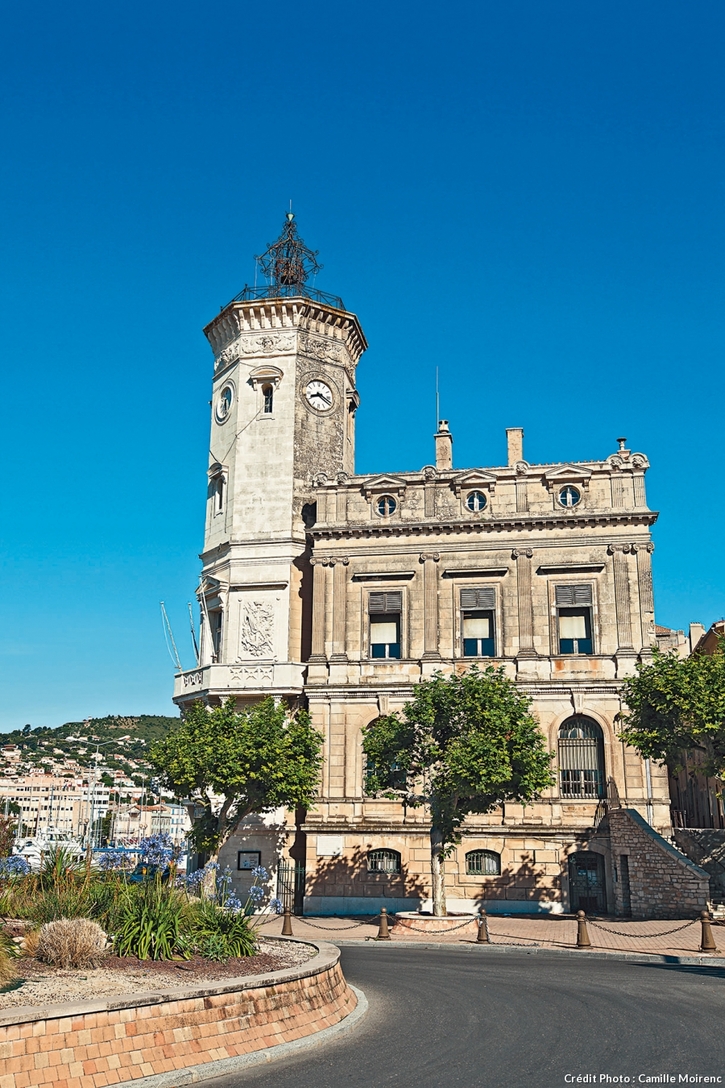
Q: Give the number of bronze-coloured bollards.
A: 5